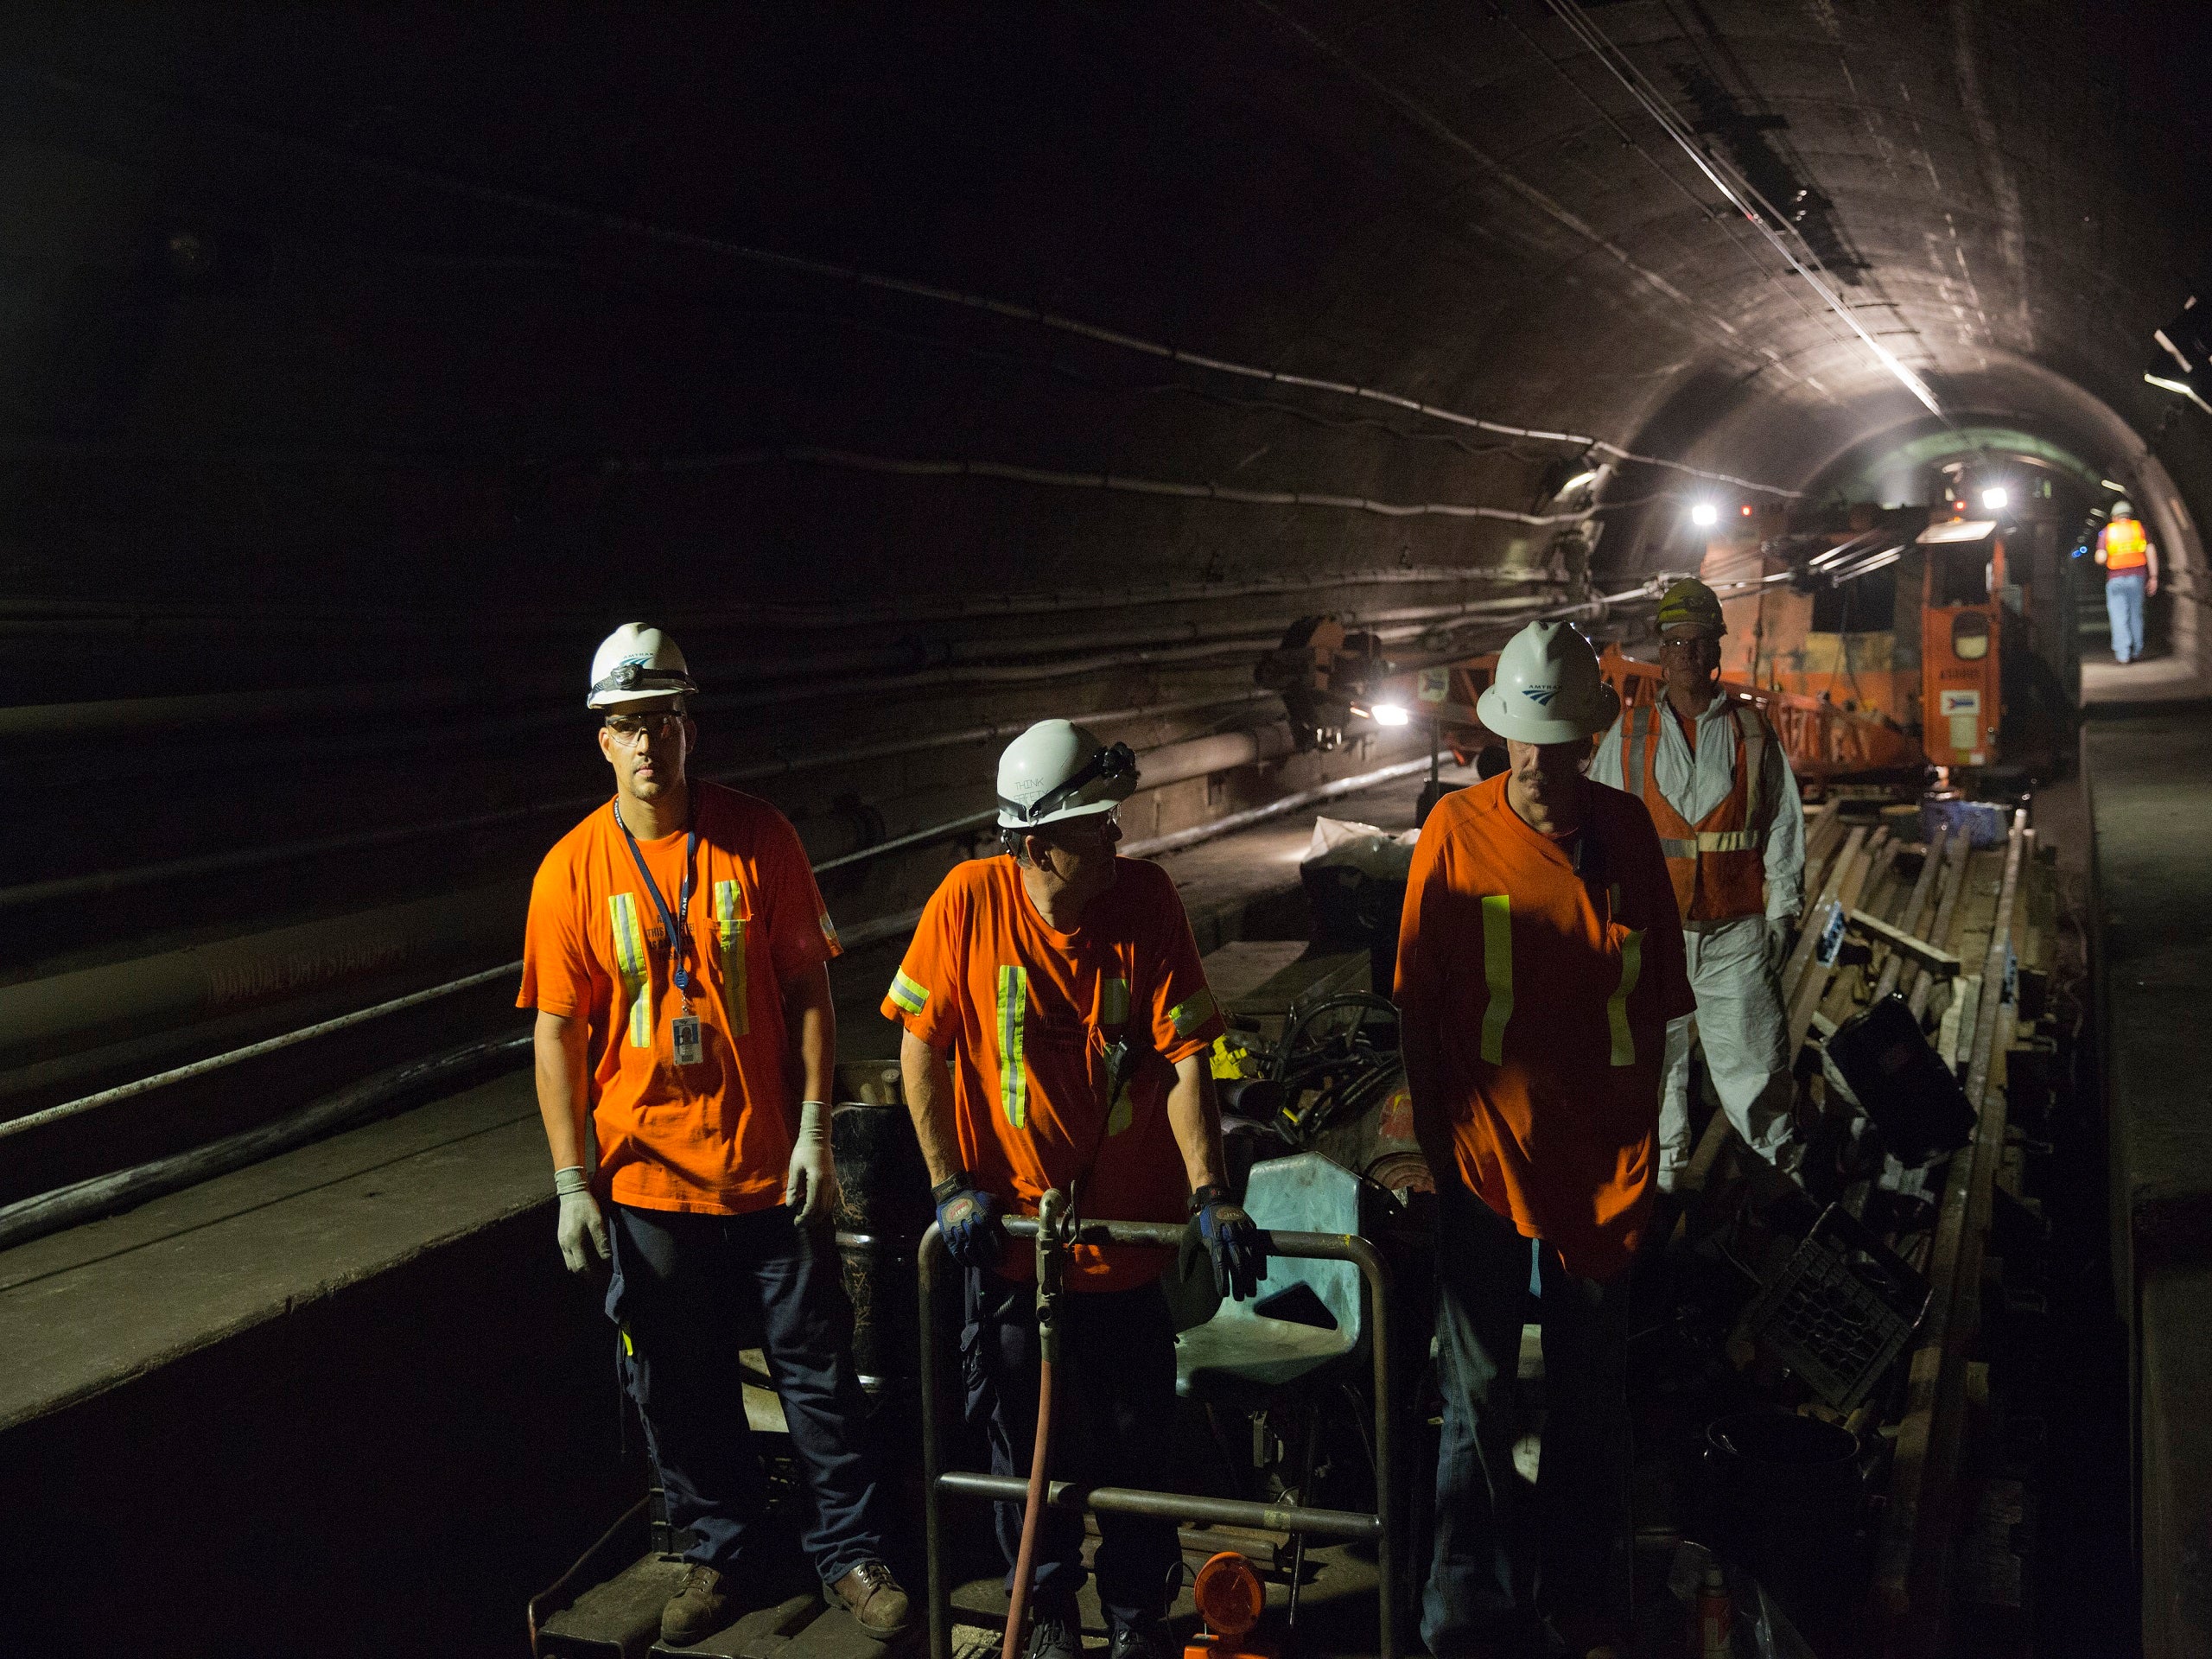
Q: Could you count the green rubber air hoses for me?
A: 0